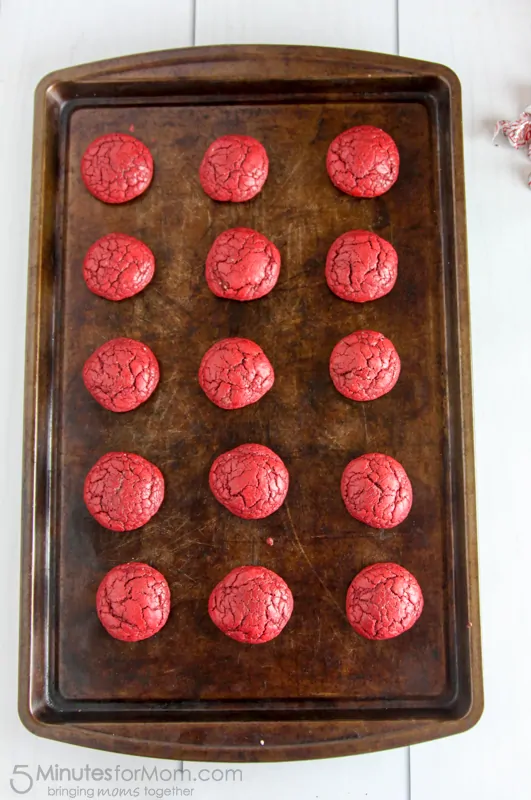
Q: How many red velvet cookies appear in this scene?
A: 15